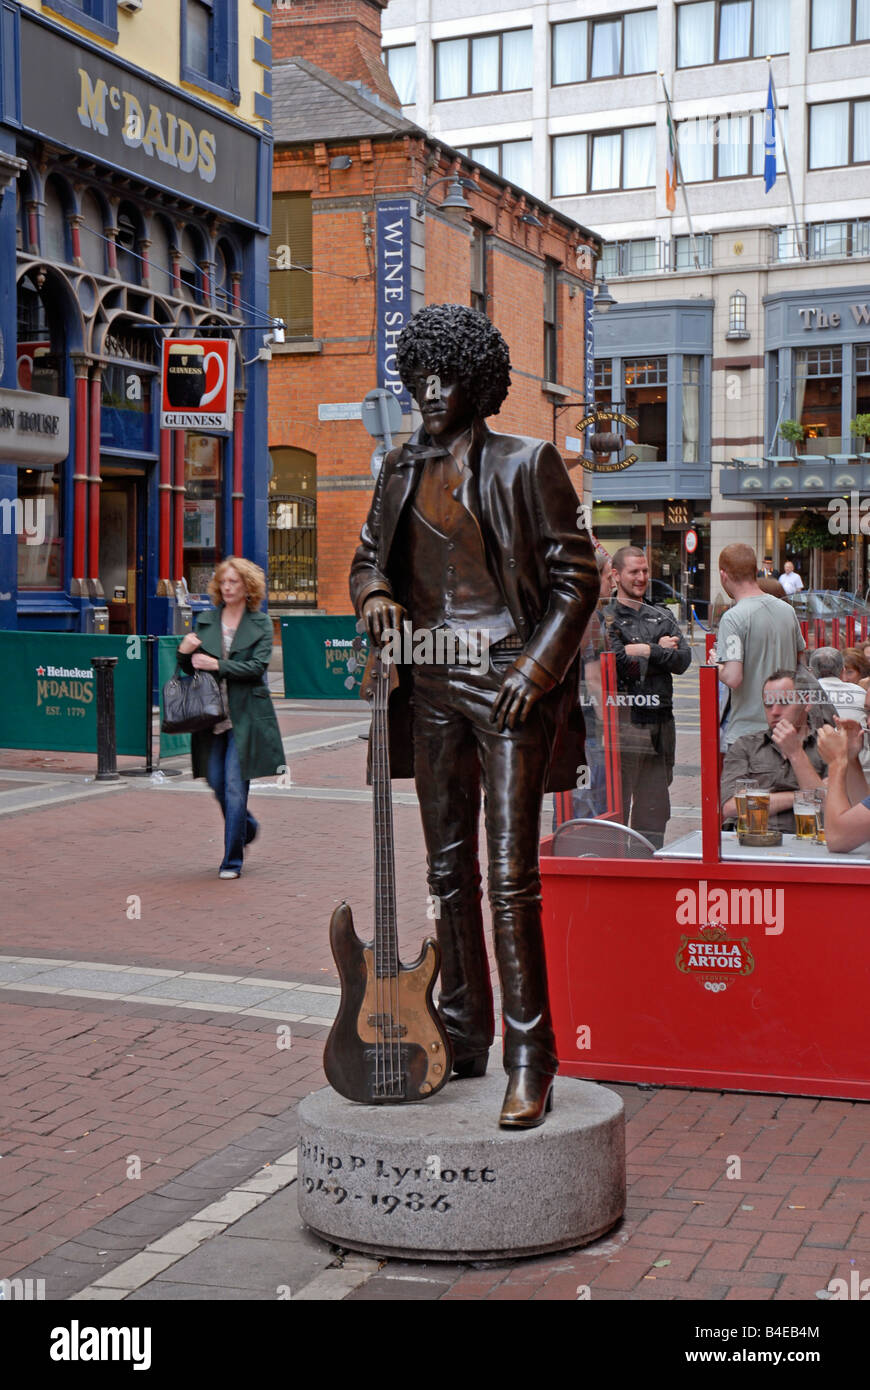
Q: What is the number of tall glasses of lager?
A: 4